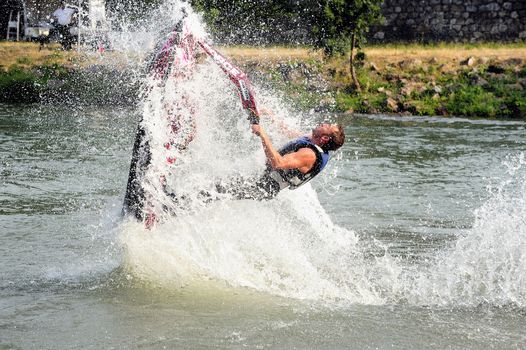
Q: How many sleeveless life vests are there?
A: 1